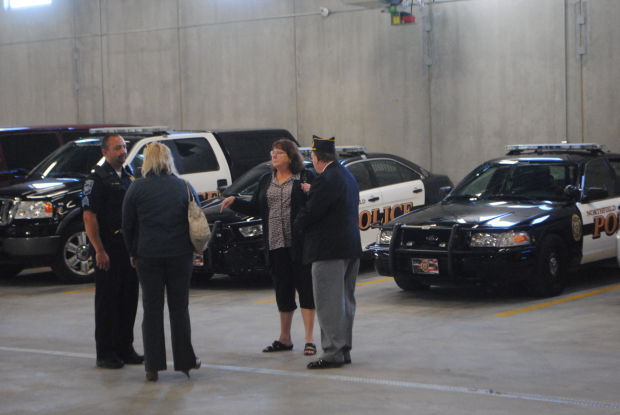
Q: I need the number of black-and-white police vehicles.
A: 3